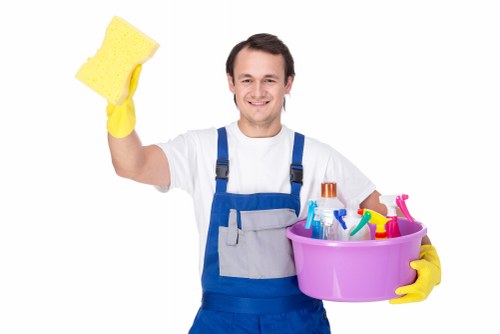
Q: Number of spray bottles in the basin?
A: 4